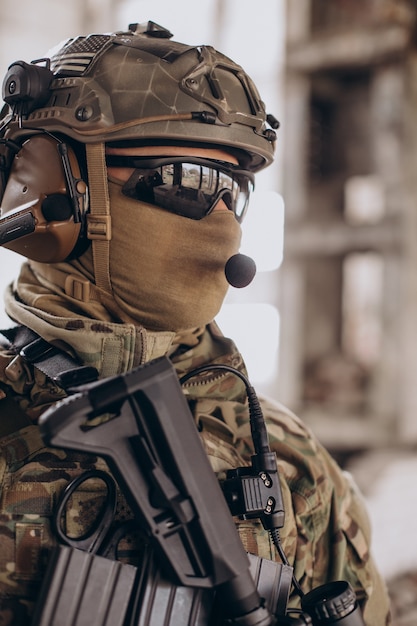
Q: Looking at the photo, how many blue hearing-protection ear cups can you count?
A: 0